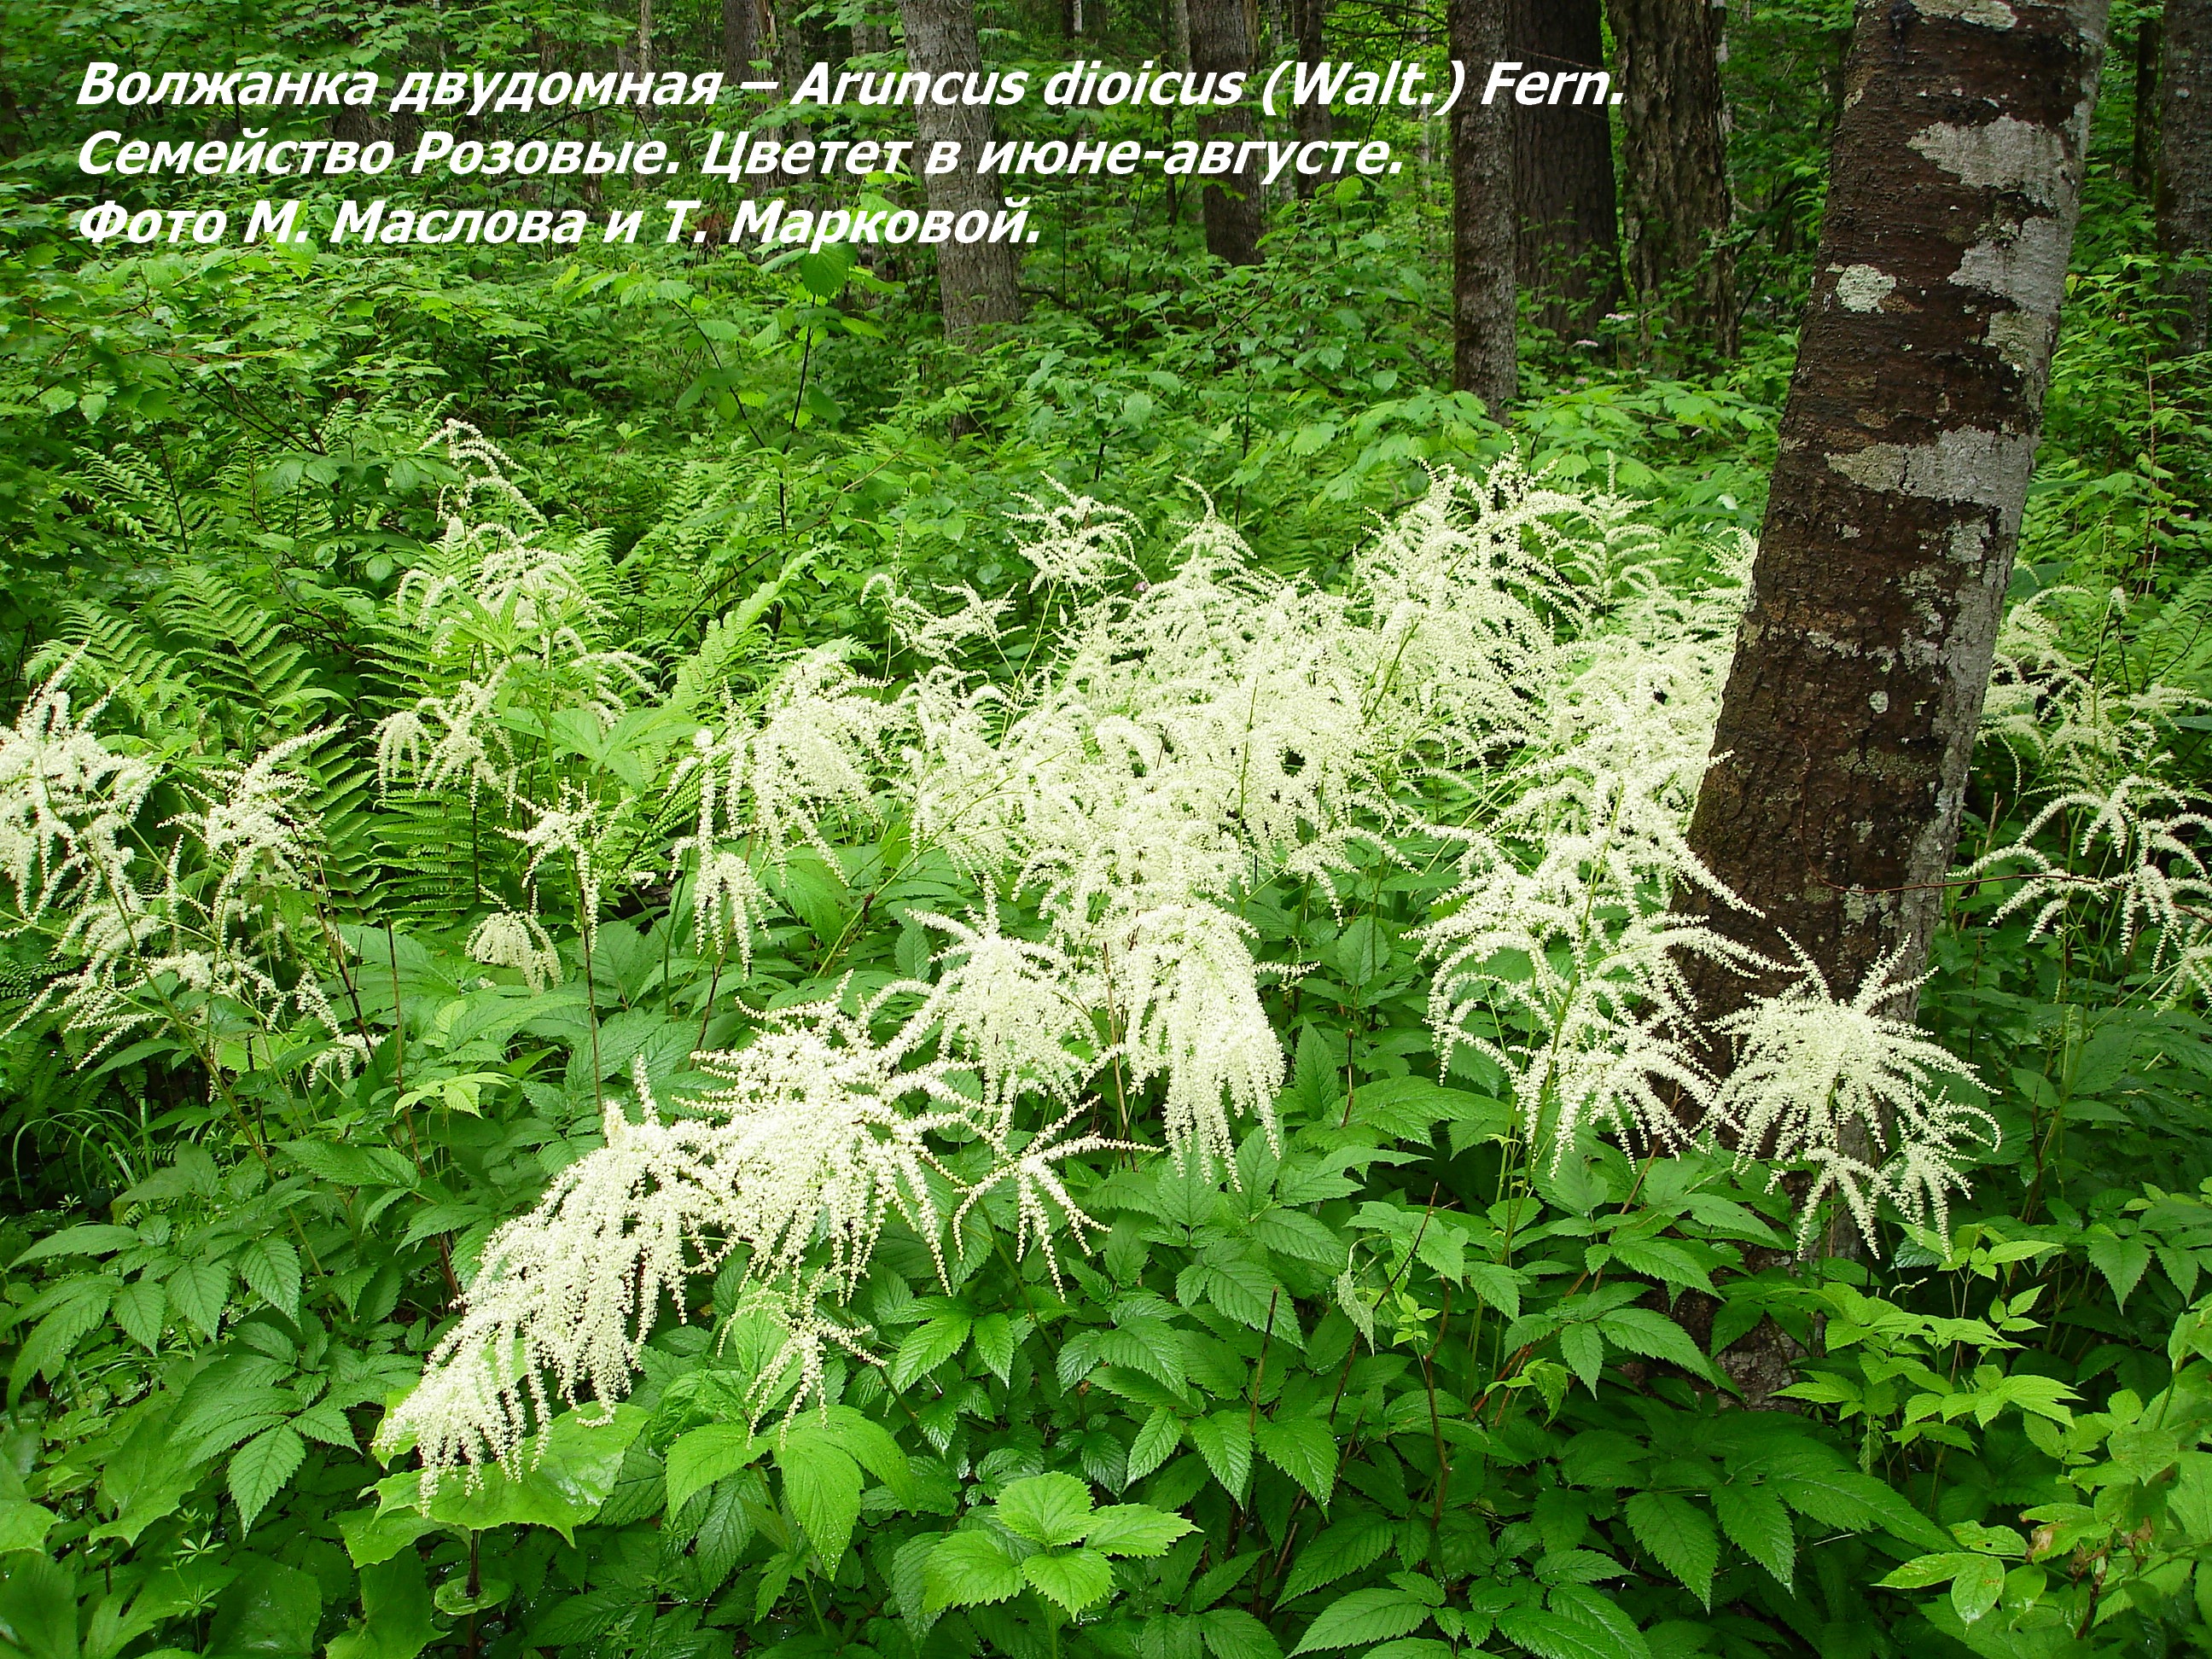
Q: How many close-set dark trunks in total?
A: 3